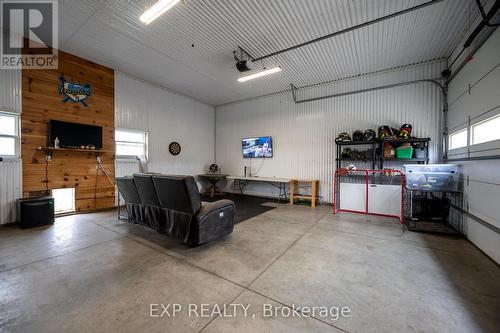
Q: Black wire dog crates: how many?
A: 1